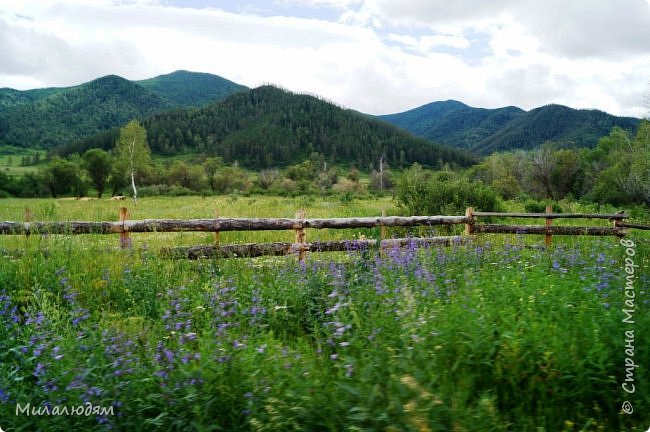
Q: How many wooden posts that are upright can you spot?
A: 8